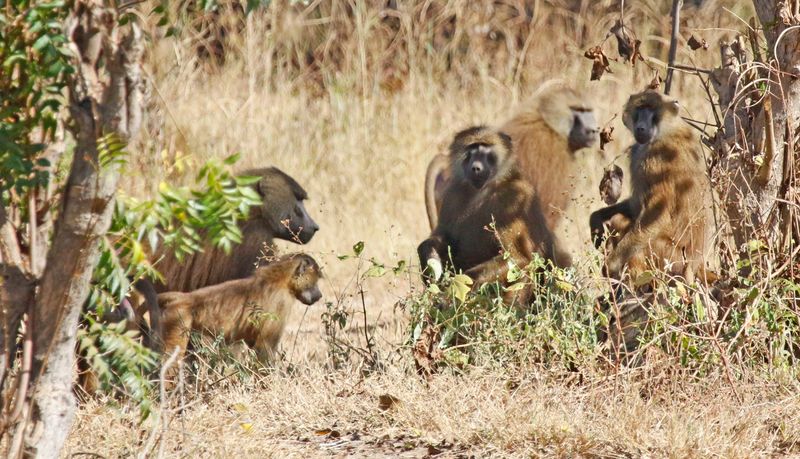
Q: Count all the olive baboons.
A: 5